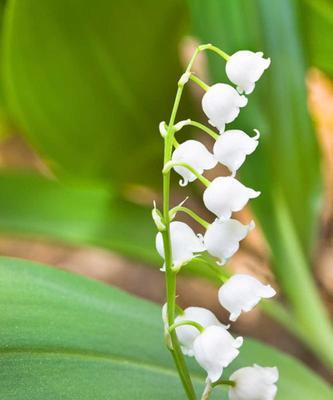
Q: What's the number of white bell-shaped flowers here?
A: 11